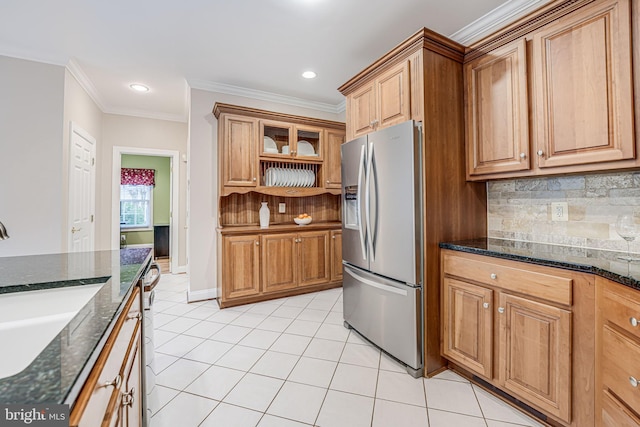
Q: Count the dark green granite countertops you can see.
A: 2